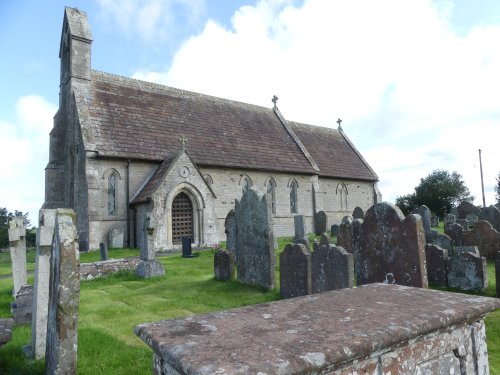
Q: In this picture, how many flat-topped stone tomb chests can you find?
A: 1